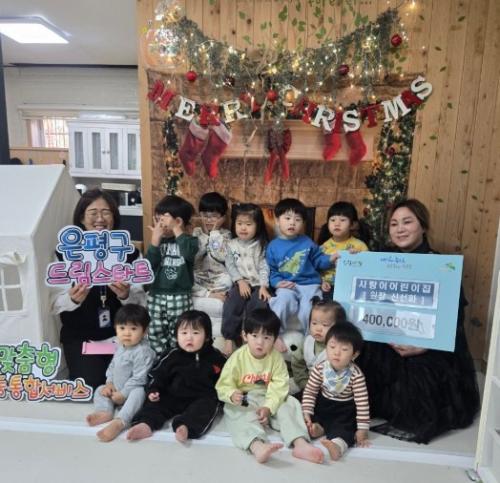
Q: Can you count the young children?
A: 10